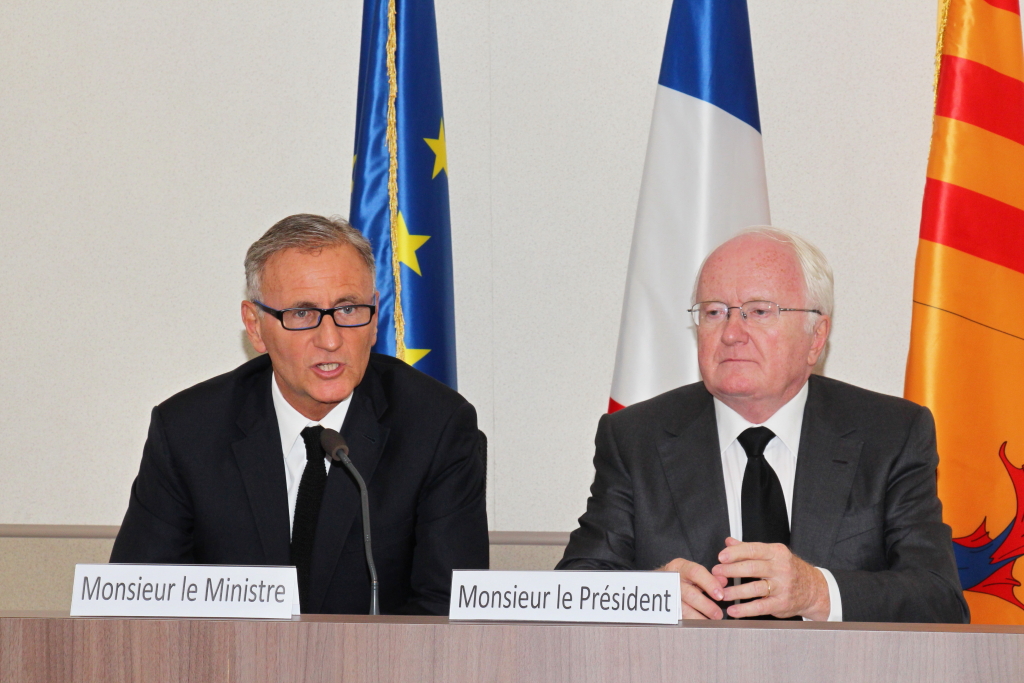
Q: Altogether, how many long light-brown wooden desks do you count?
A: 1